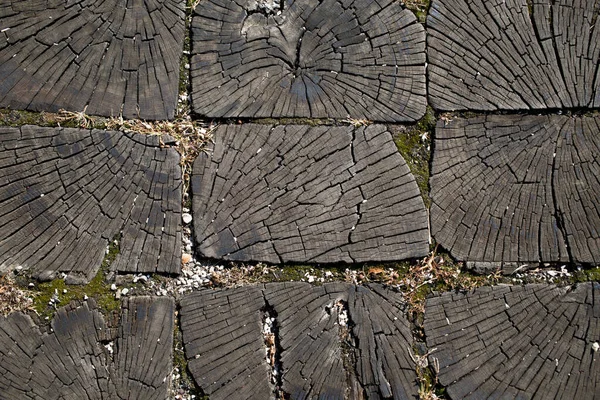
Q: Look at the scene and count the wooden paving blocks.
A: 9